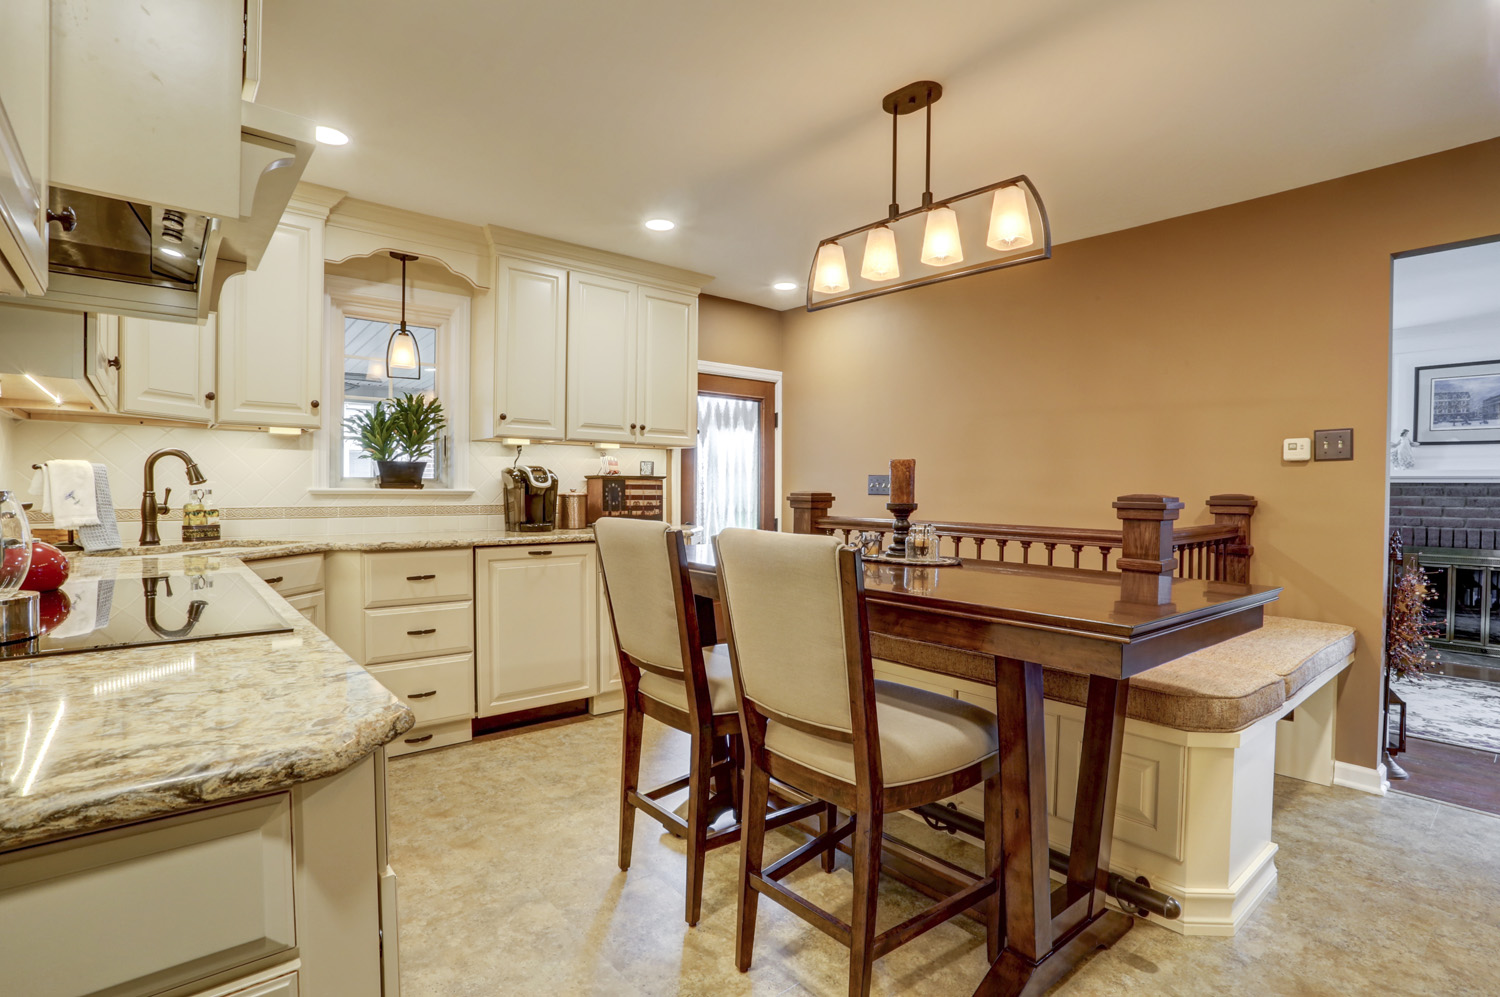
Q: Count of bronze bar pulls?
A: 6